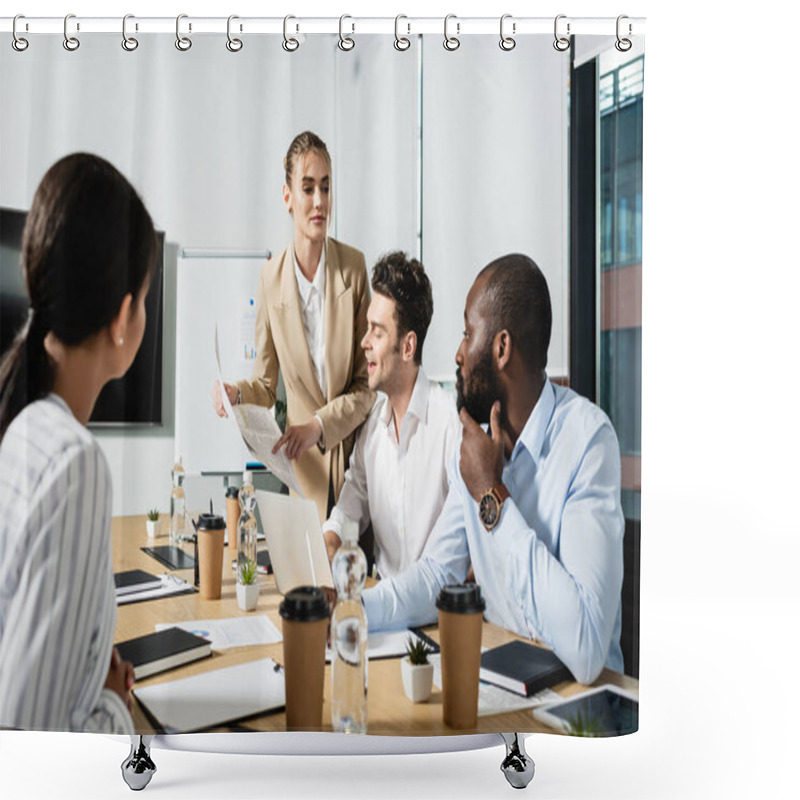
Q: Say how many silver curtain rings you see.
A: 12